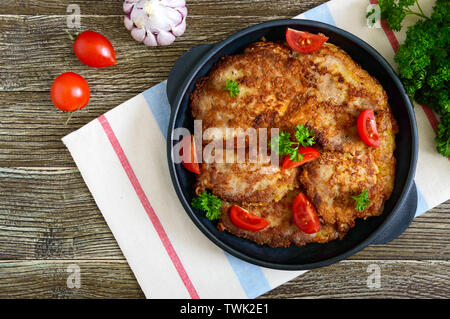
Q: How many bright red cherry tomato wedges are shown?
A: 6